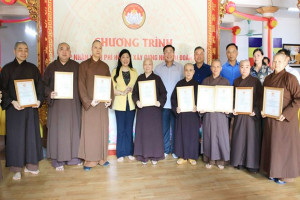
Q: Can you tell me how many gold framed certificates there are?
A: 9